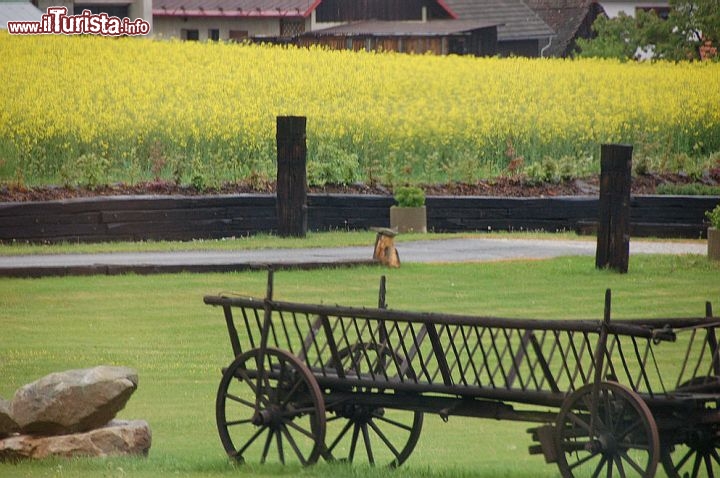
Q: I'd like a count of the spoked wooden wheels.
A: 4